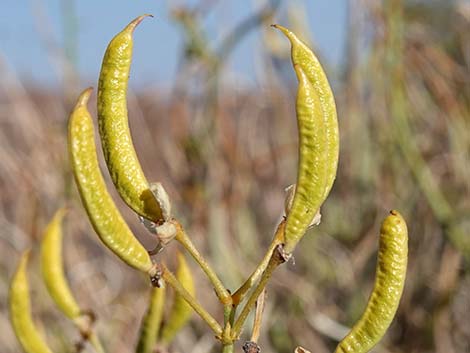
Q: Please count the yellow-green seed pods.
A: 9